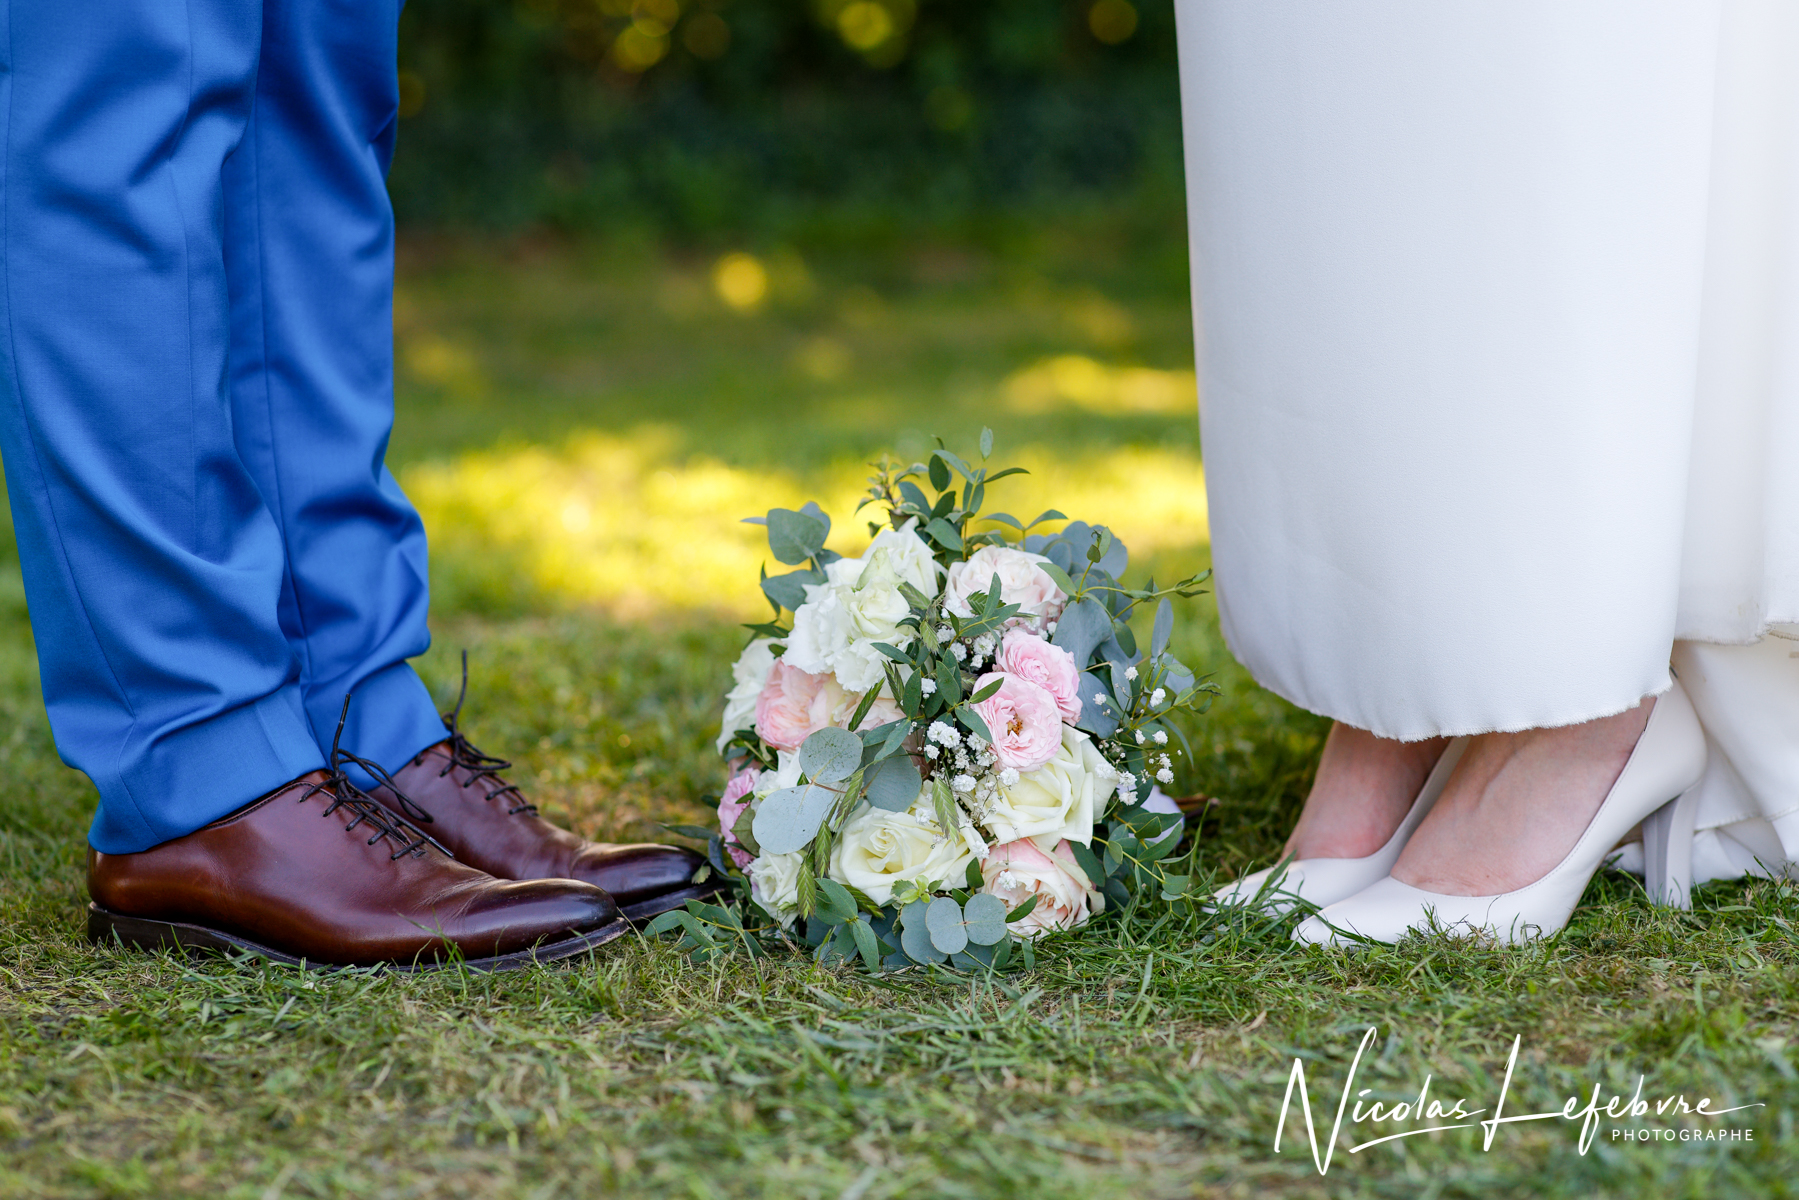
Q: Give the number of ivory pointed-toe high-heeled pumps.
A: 2